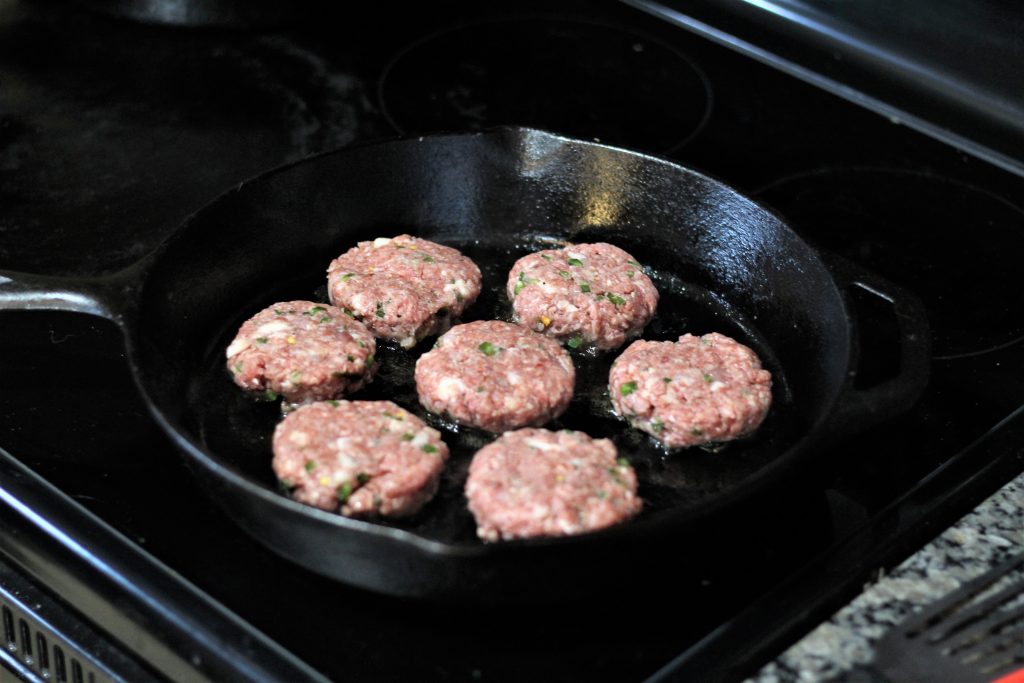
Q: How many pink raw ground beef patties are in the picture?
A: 7